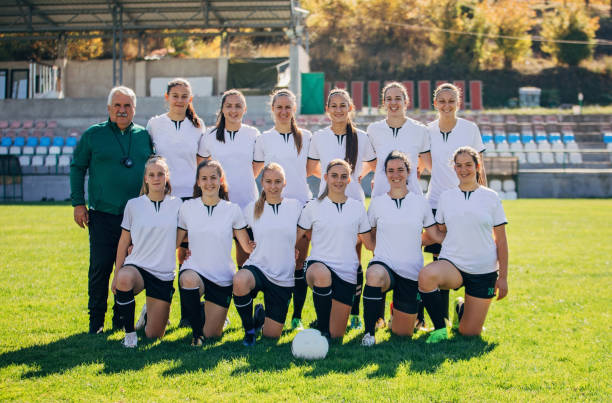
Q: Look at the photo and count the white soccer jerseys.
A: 12